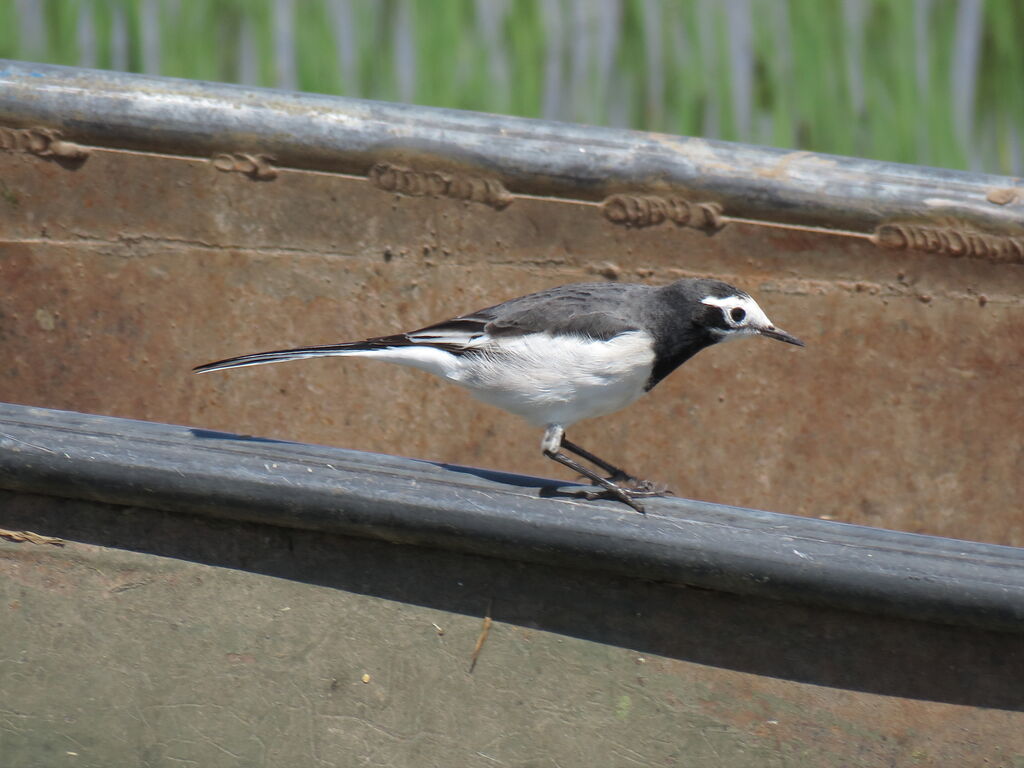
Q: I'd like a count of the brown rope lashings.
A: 5